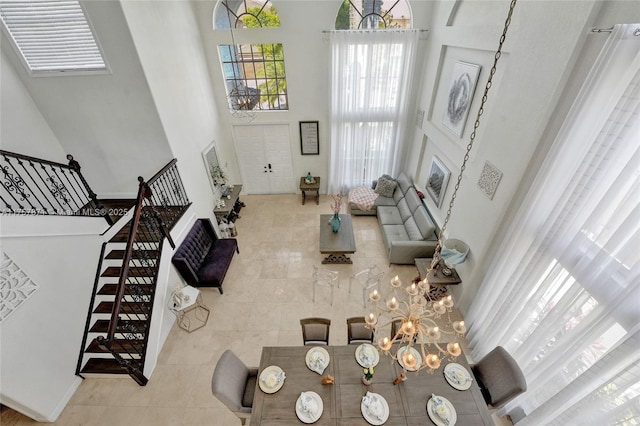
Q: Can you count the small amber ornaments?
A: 2